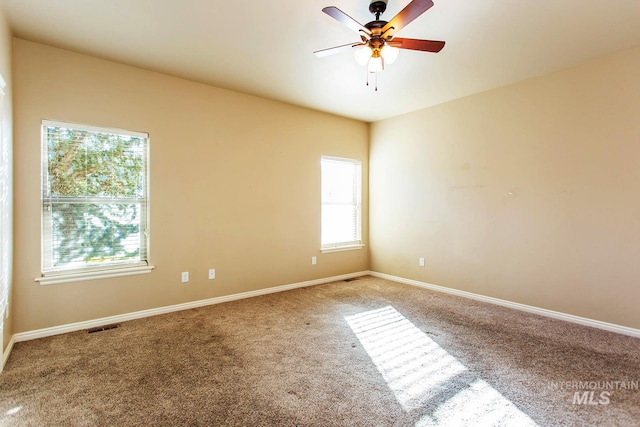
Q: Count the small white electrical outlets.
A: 4